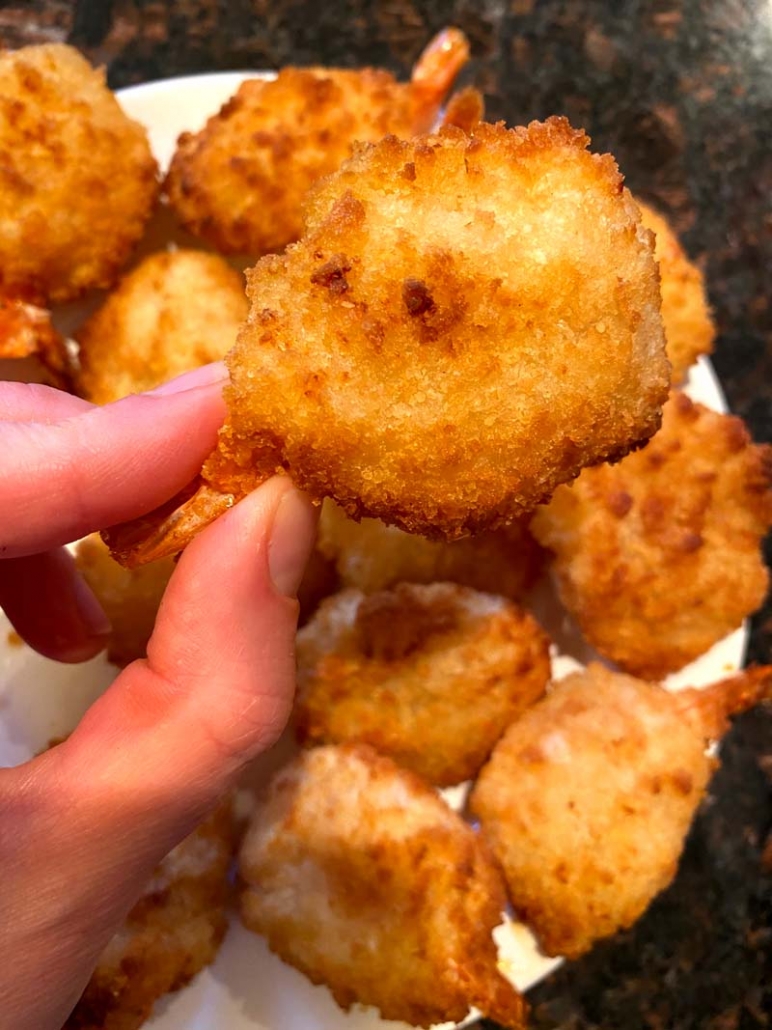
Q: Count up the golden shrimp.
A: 12